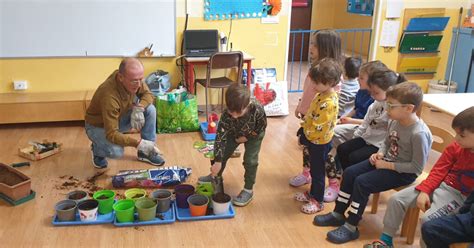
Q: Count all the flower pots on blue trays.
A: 12